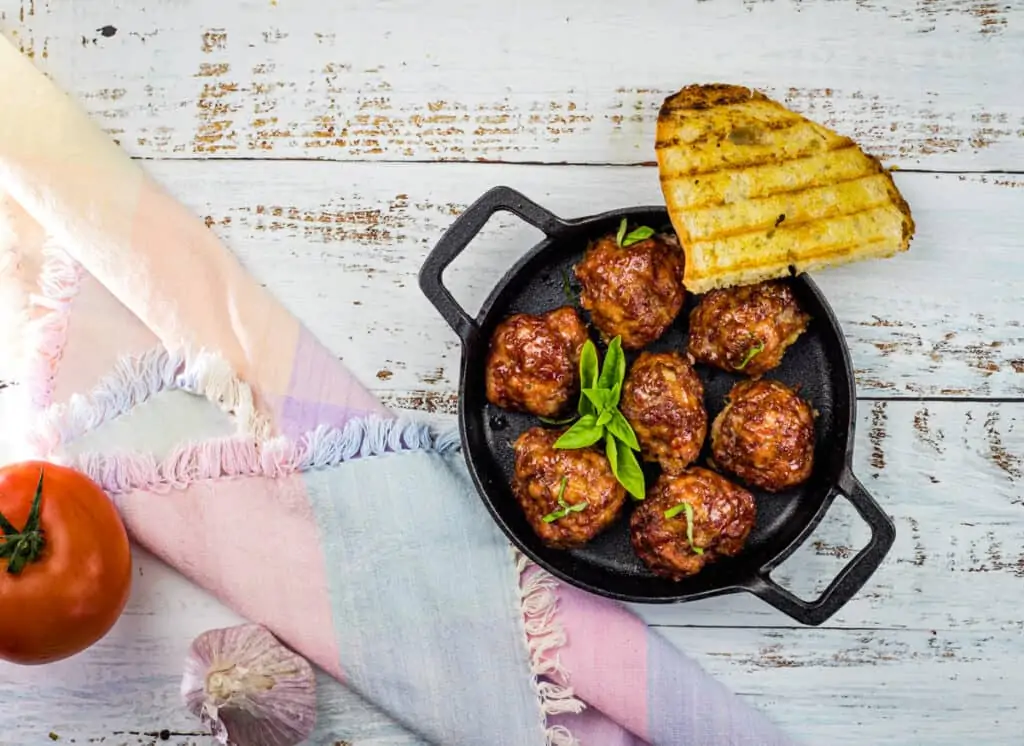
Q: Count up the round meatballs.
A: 7